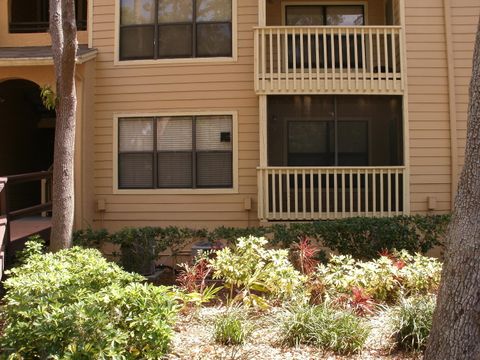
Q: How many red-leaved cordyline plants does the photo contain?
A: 4